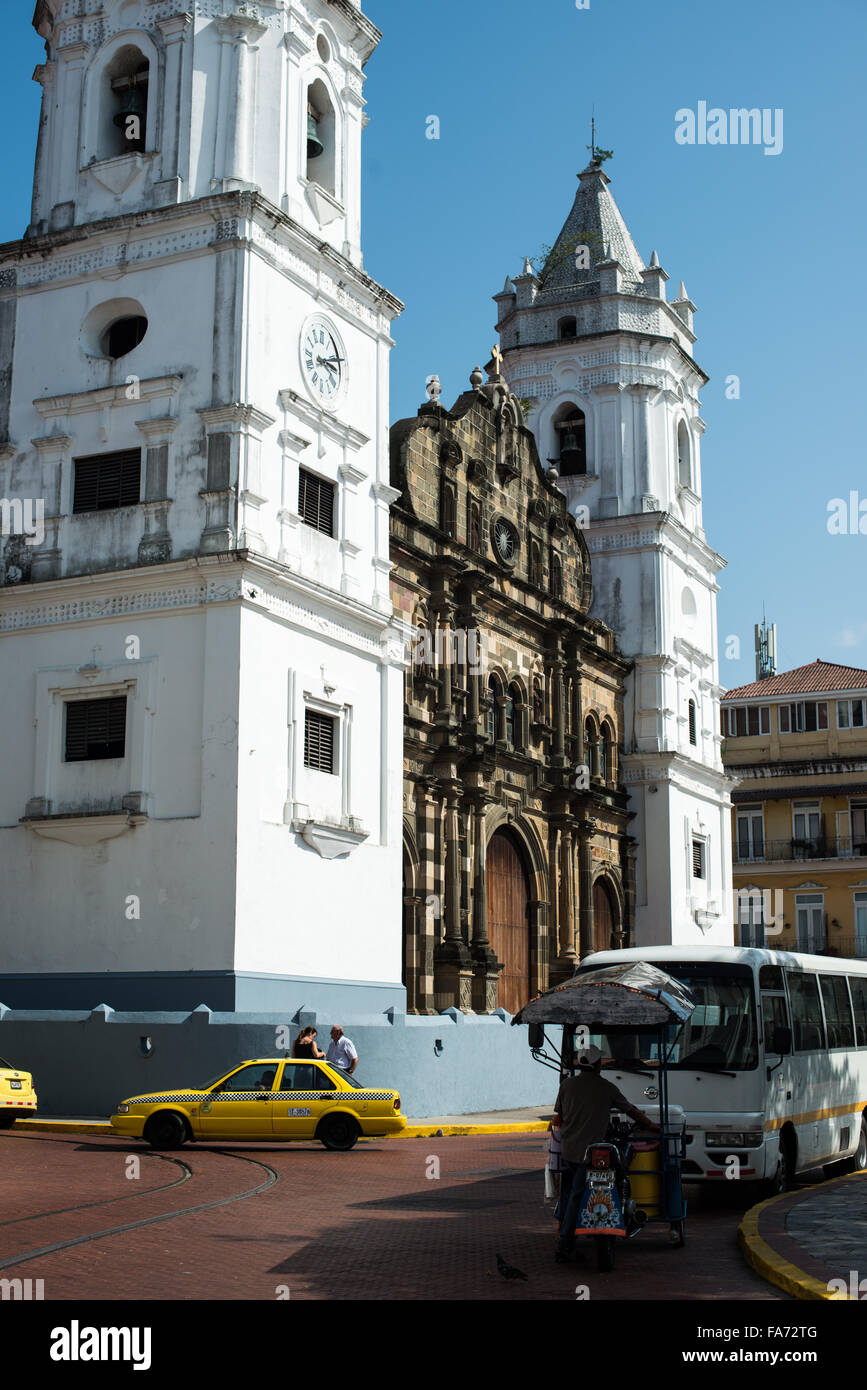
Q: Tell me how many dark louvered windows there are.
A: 6